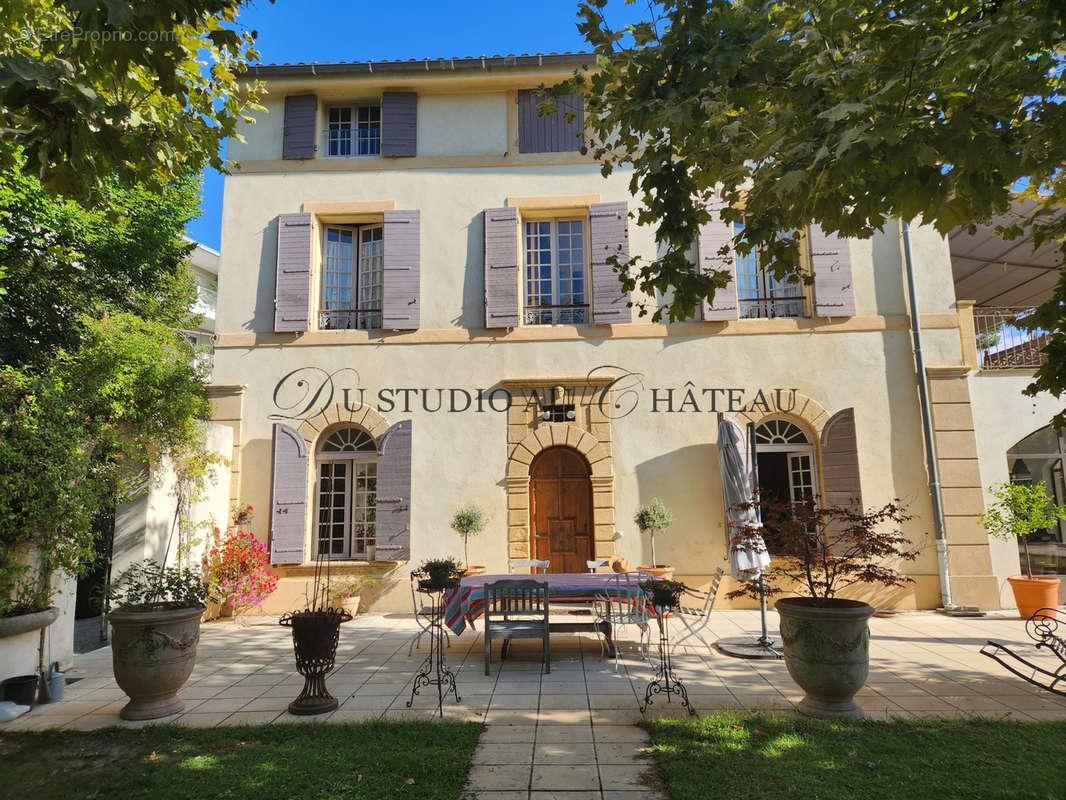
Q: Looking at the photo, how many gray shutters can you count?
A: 14